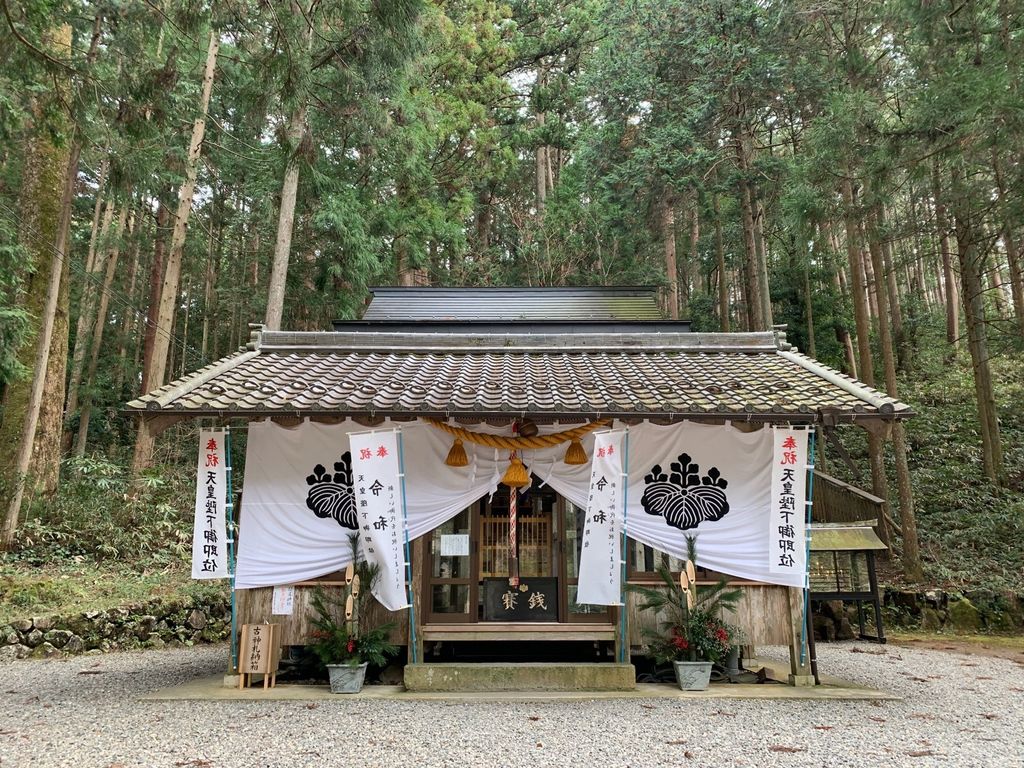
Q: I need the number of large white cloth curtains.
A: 2